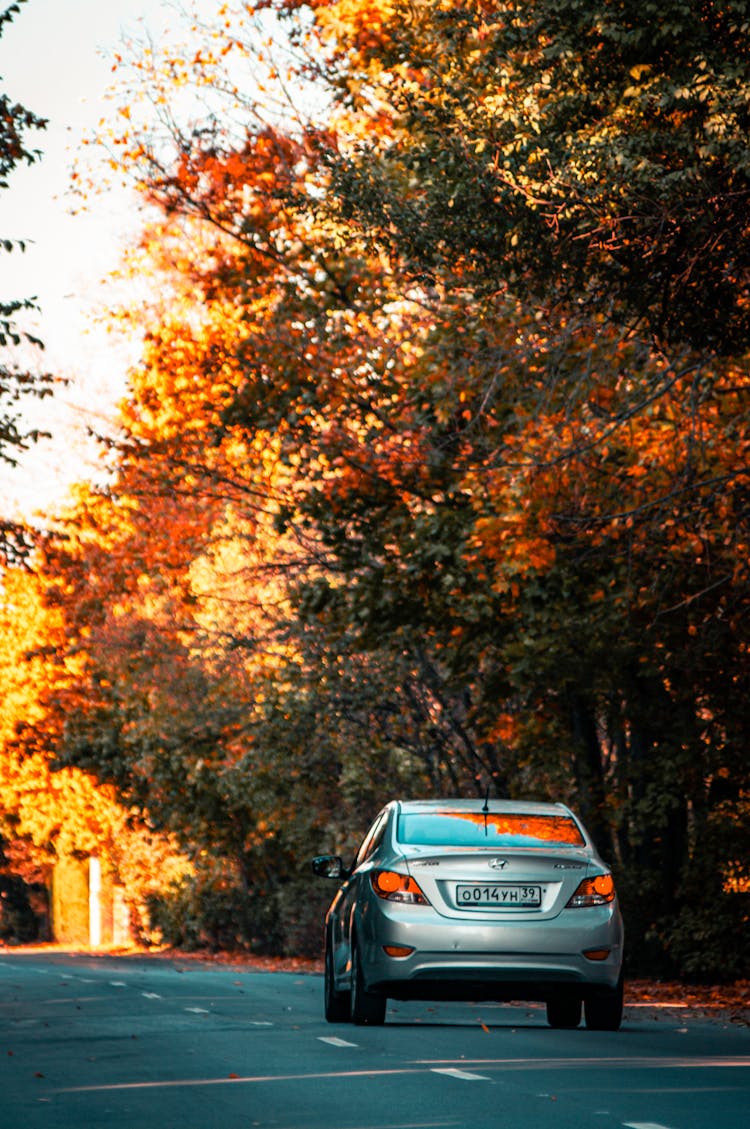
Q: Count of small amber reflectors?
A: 2